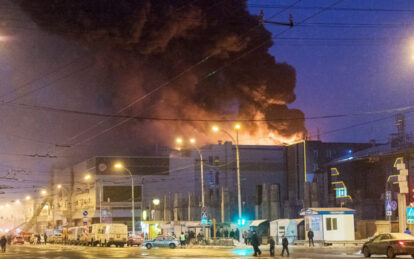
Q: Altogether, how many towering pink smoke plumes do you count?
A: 0